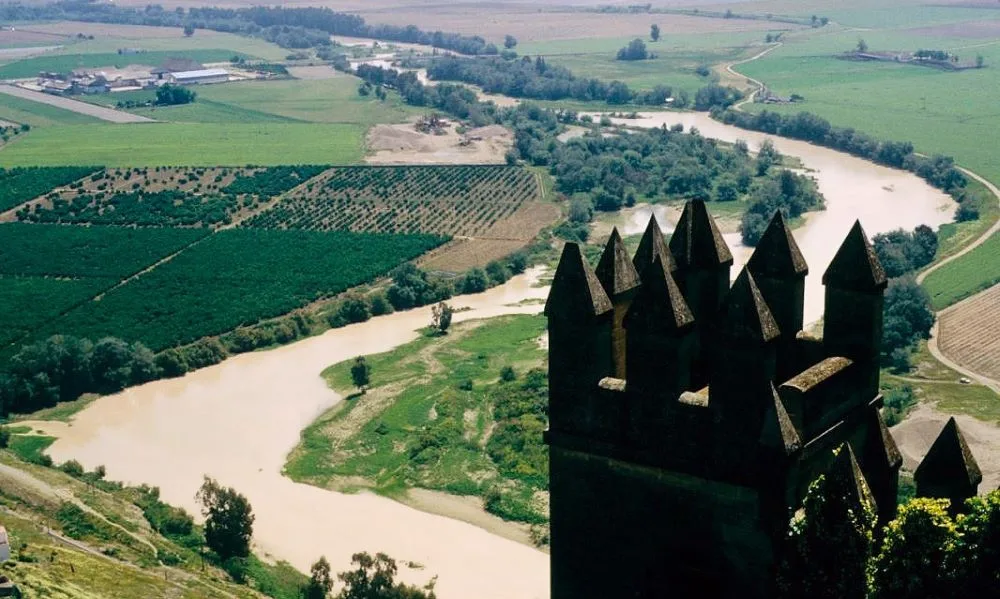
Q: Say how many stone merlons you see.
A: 12